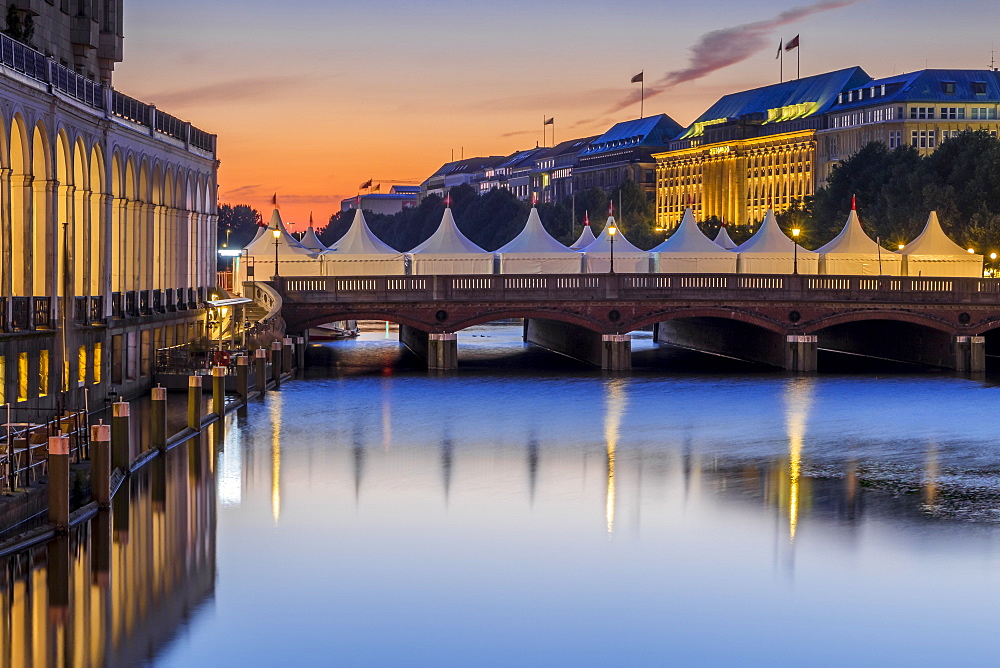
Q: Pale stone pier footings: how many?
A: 4